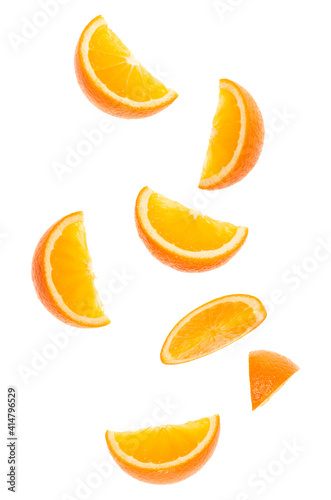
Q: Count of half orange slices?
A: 5